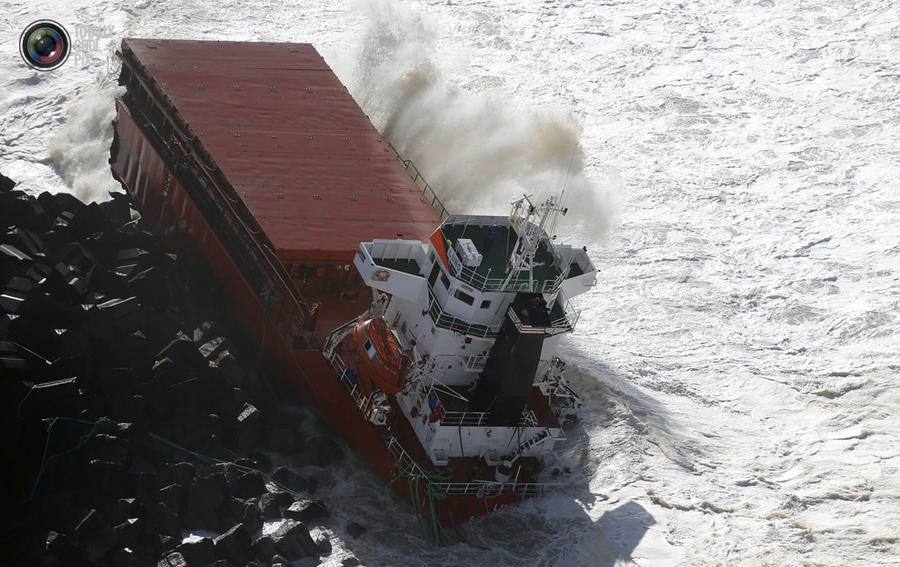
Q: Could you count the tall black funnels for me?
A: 1